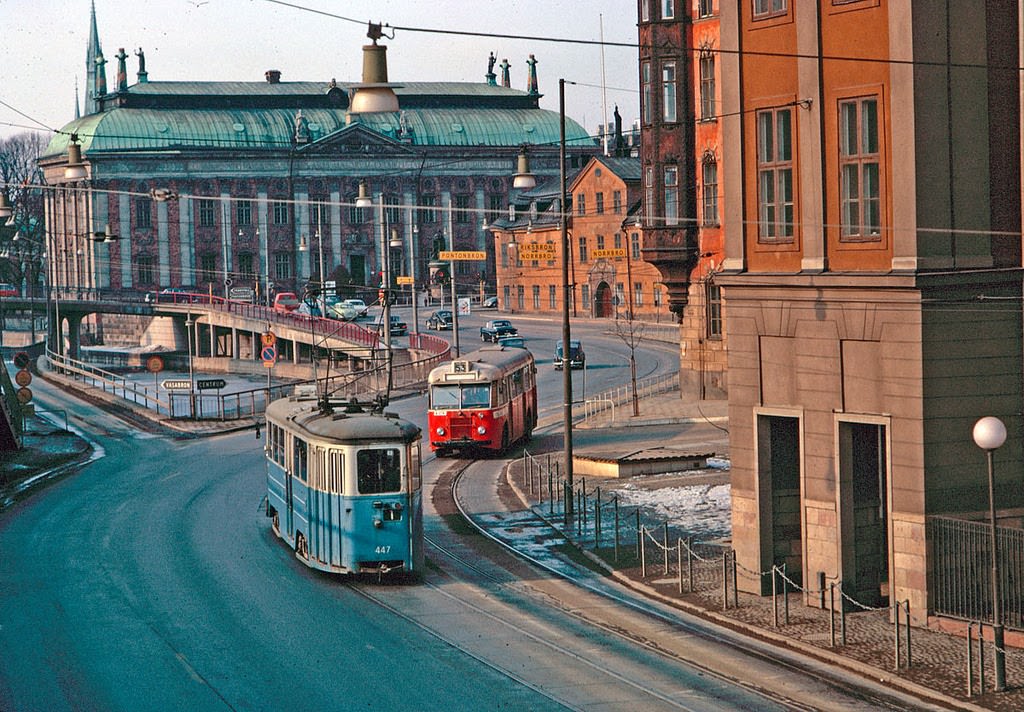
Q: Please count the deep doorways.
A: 2